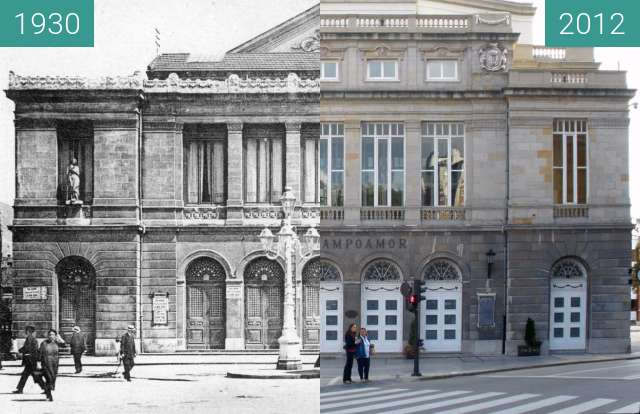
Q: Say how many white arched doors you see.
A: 4